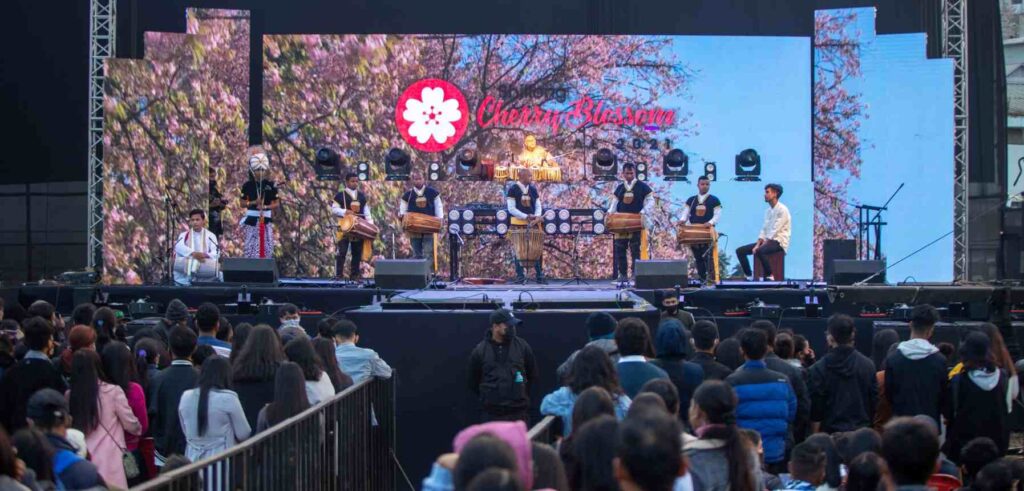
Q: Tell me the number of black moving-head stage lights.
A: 6